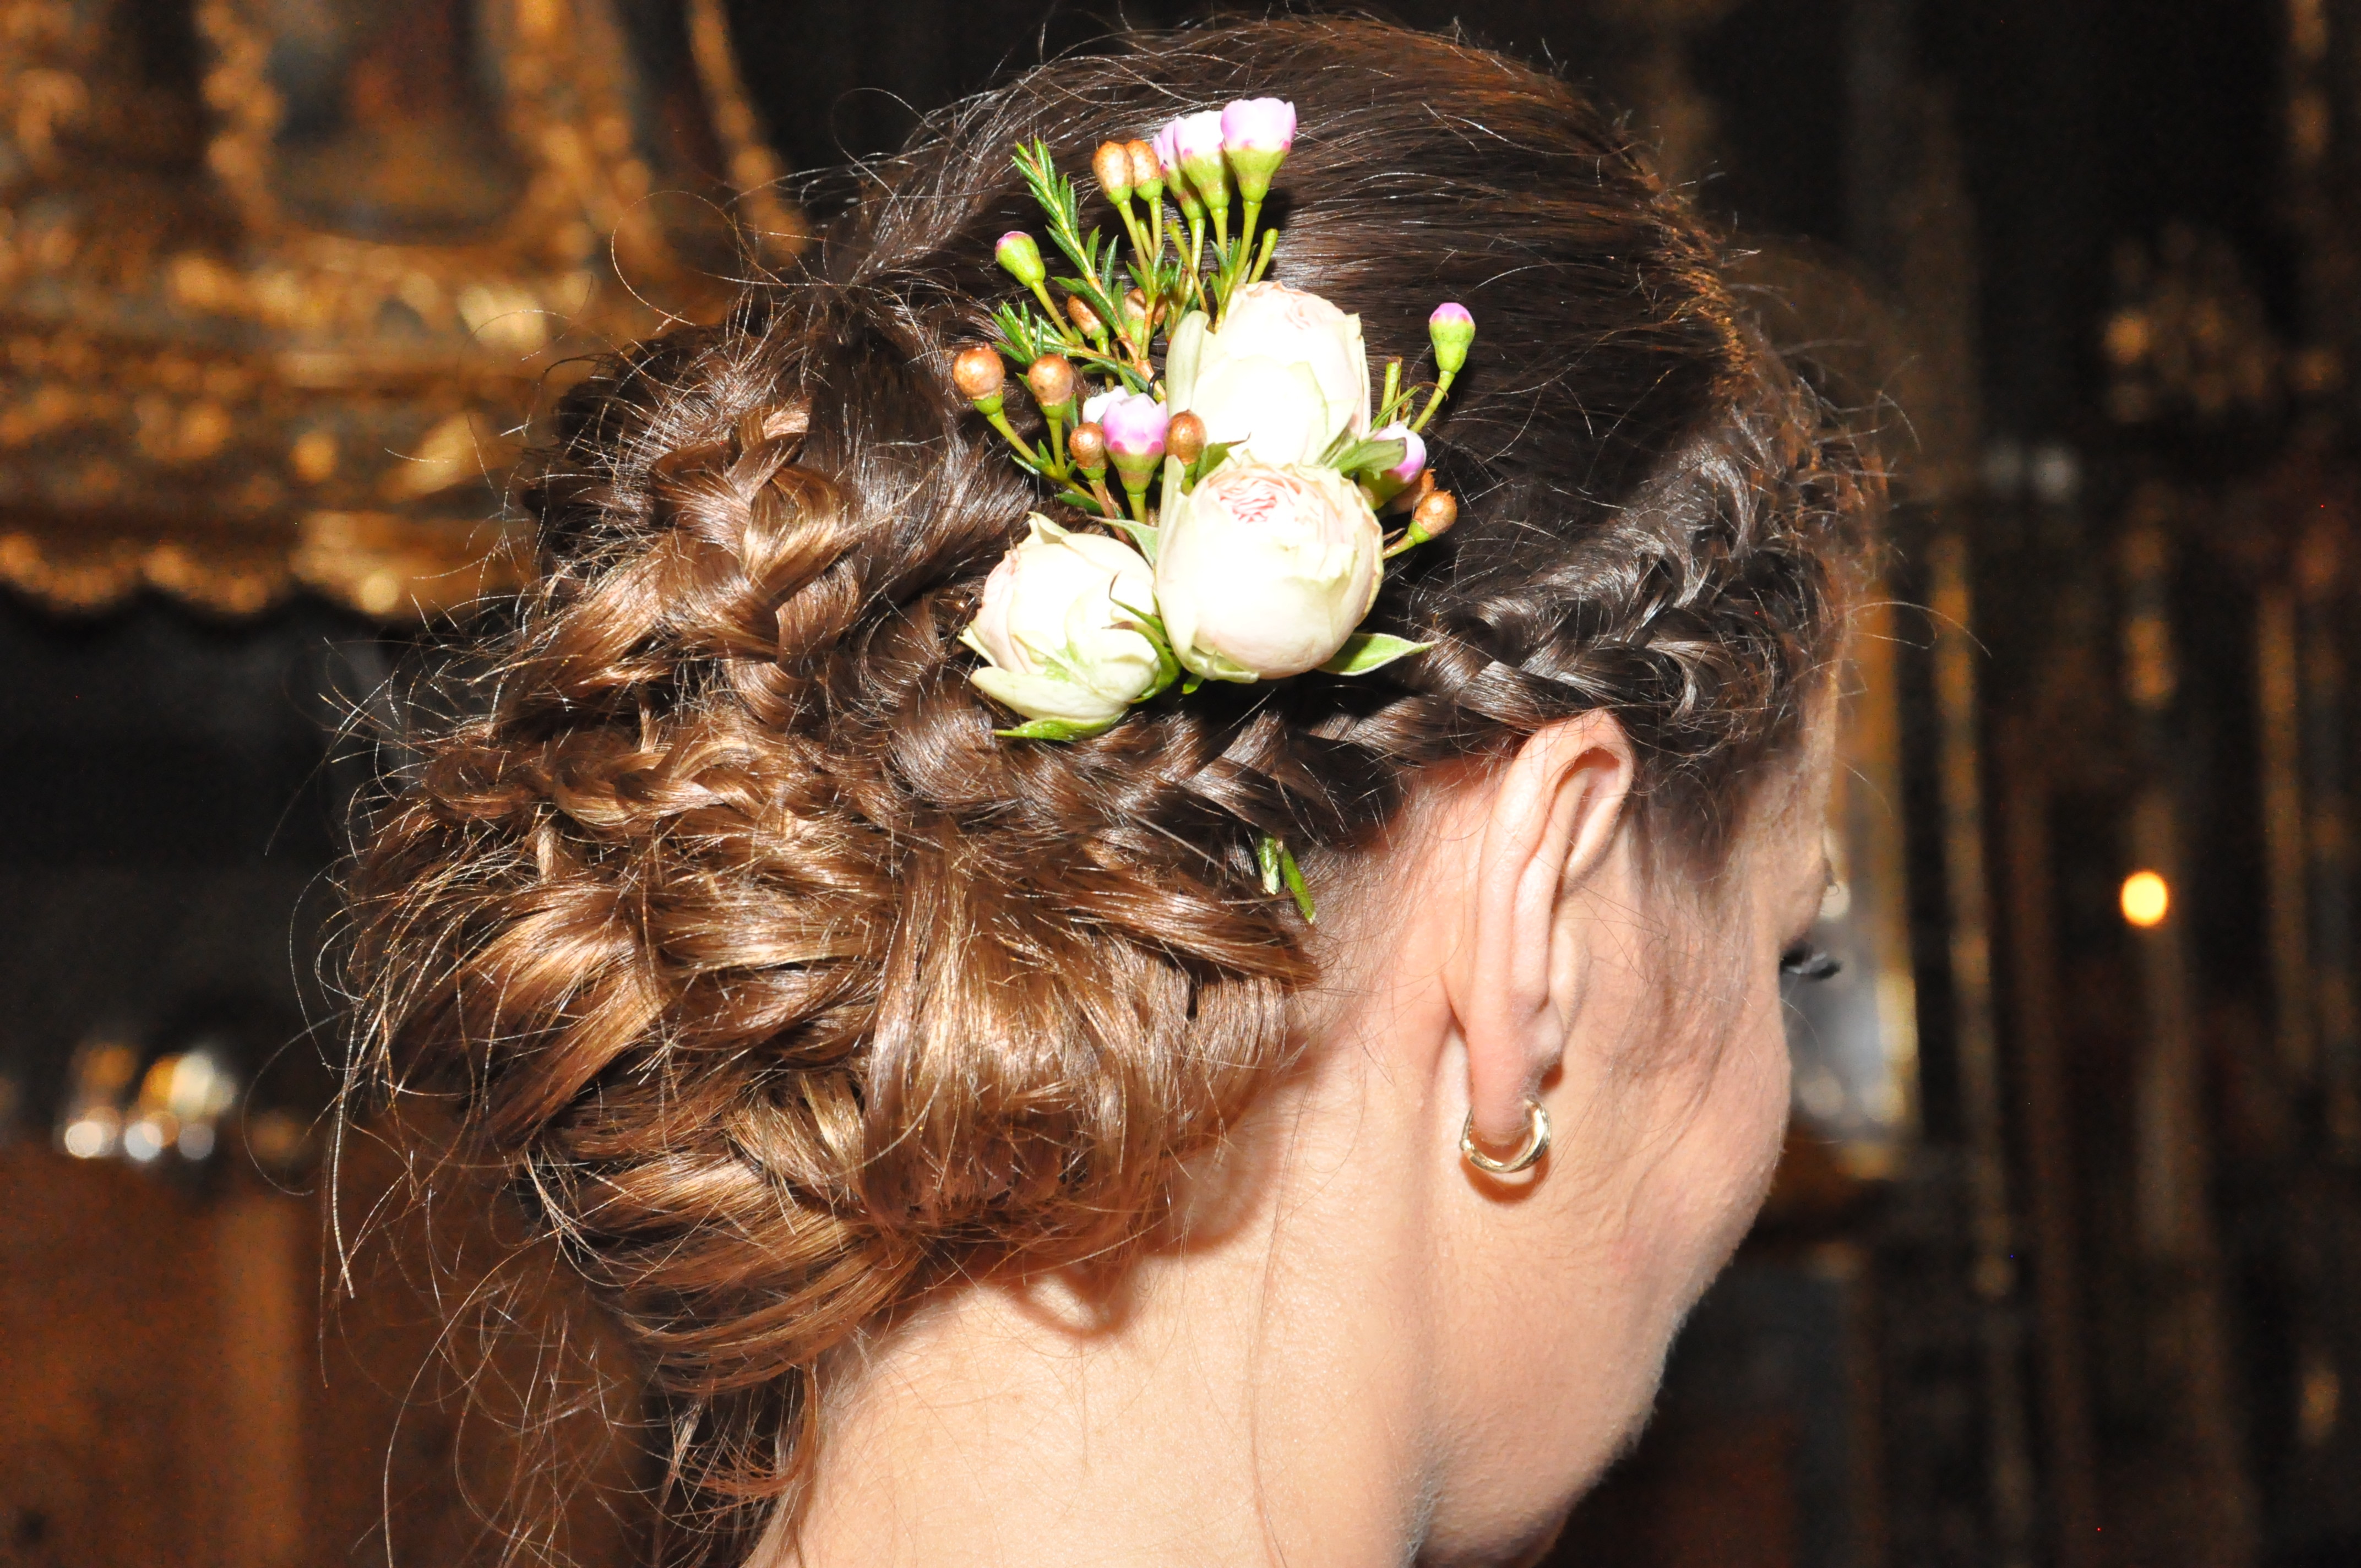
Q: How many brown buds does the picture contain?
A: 10